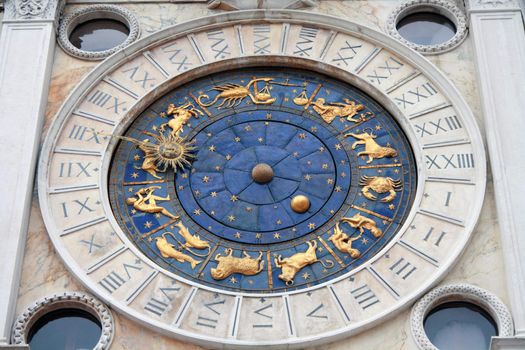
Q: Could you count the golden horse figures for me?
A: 1